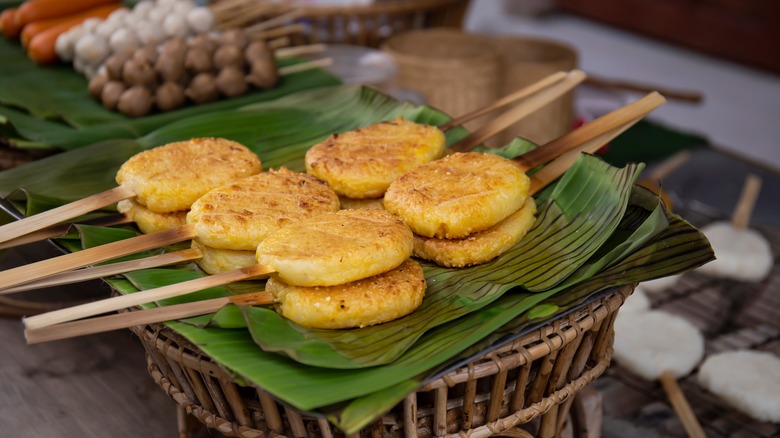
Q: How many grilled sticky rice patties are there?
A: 10